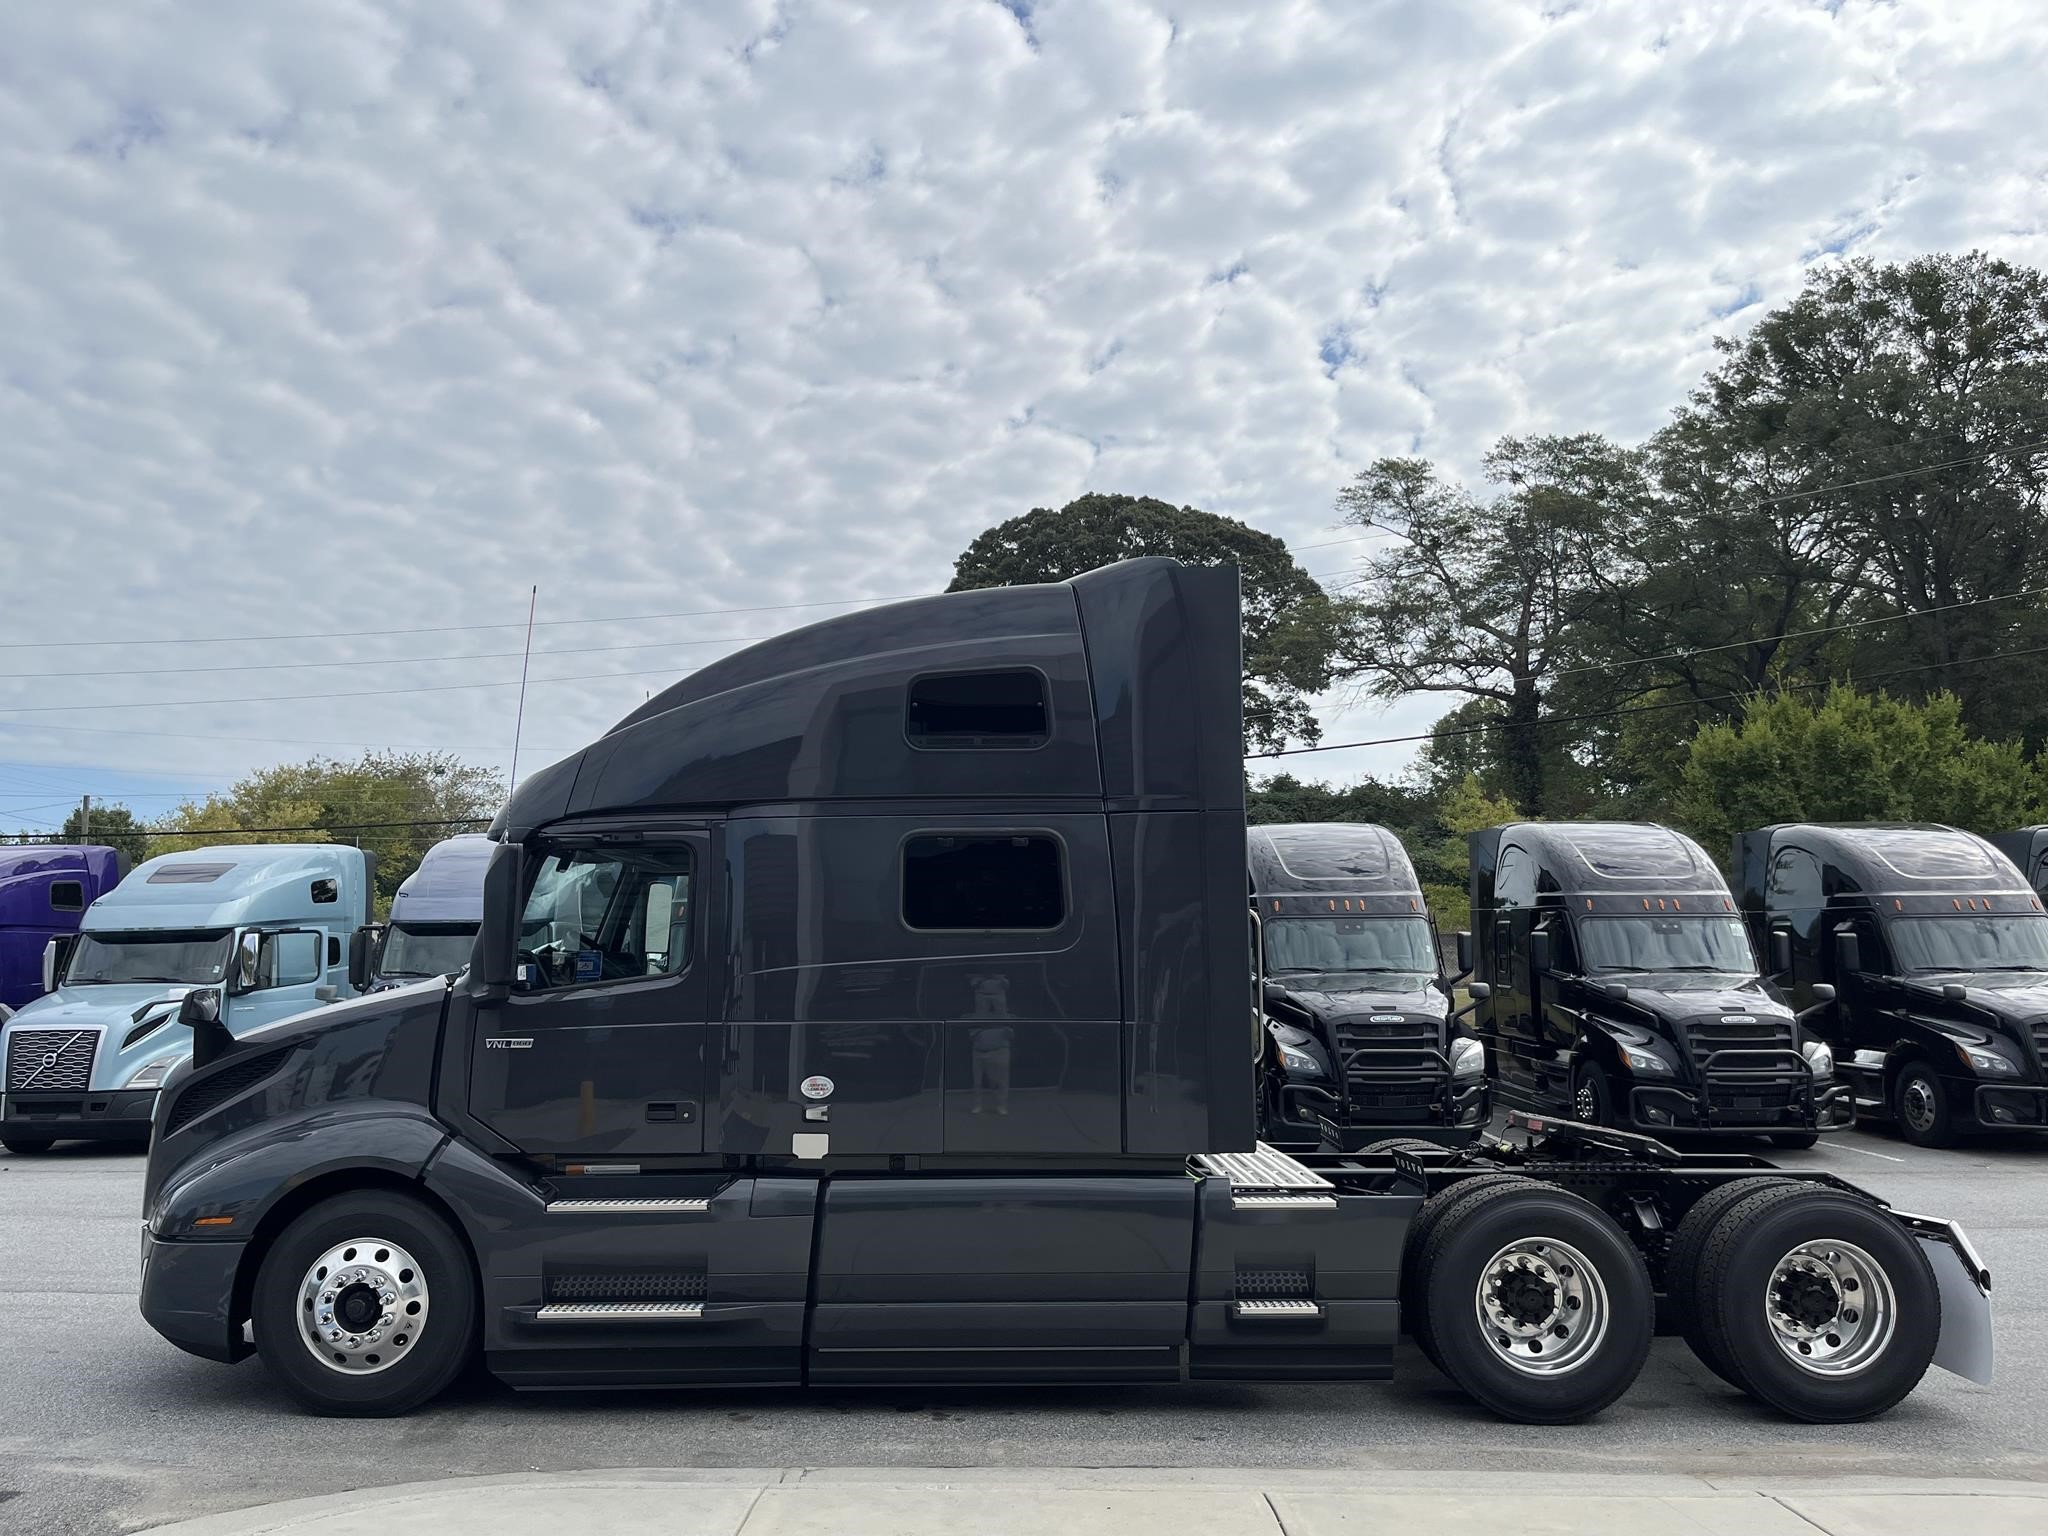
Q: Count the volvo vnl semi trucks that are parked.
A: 4